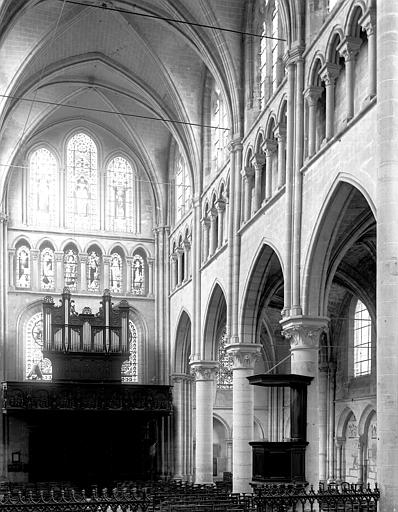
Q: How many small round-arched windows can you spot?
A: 6